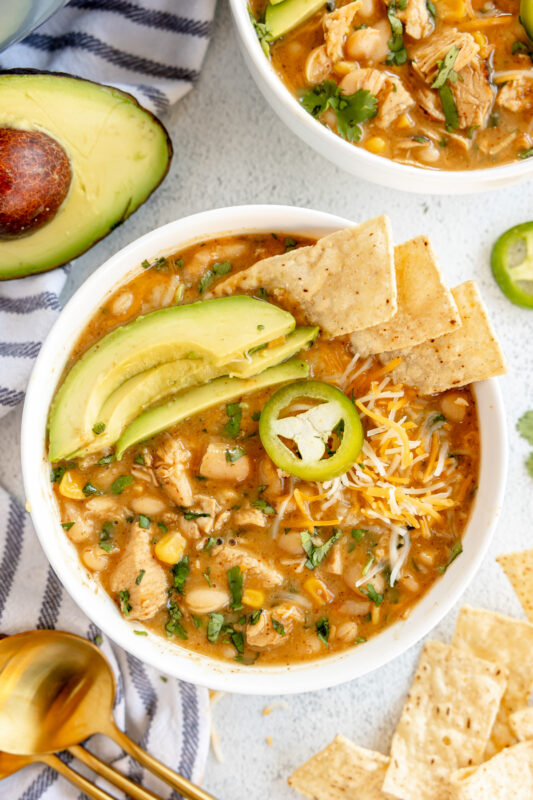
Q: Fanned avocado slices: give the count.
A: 3